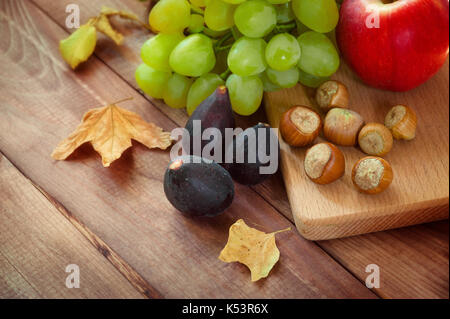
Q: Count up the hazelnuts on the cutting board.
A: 7